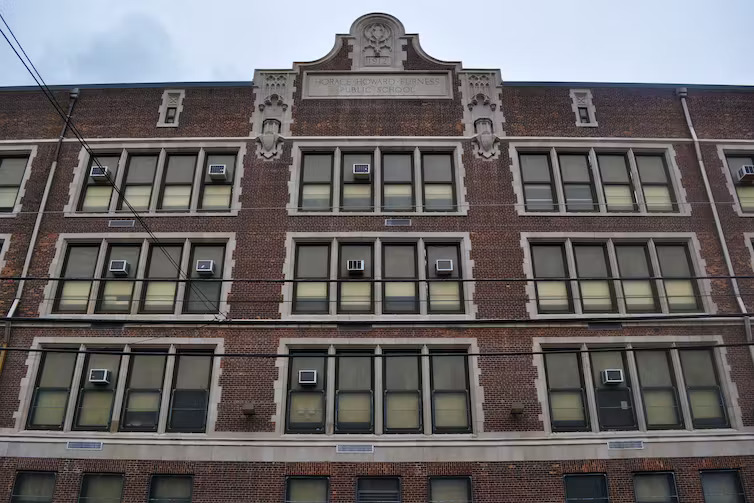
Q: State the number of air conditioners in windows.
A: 11